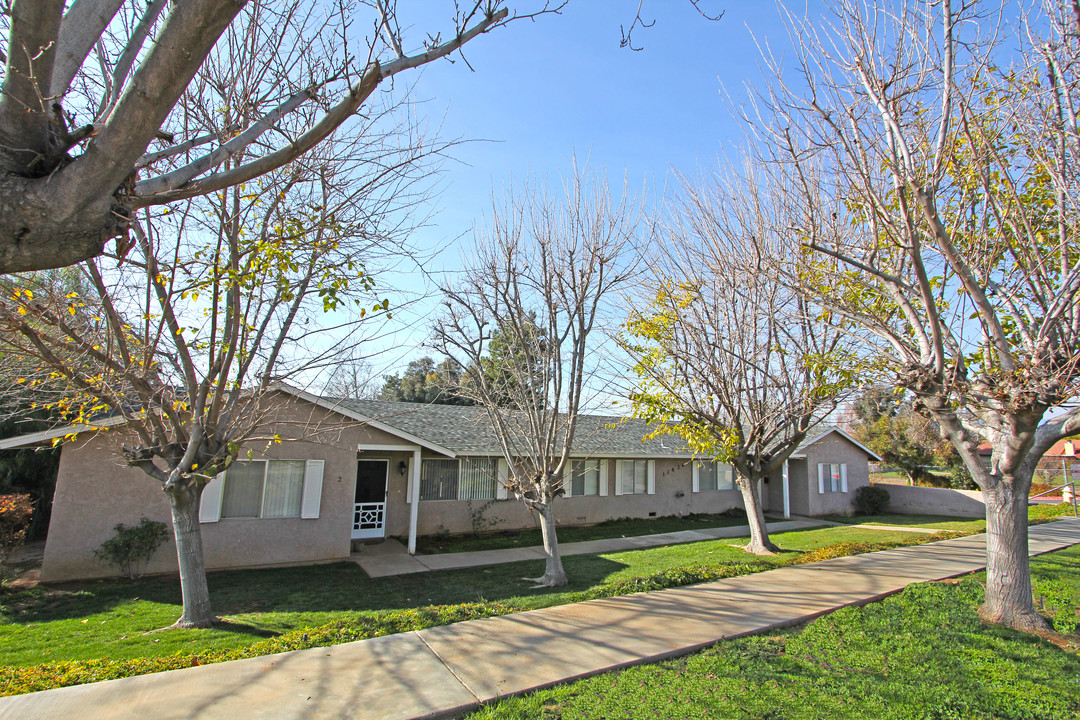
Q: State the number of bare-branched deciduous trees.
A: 5